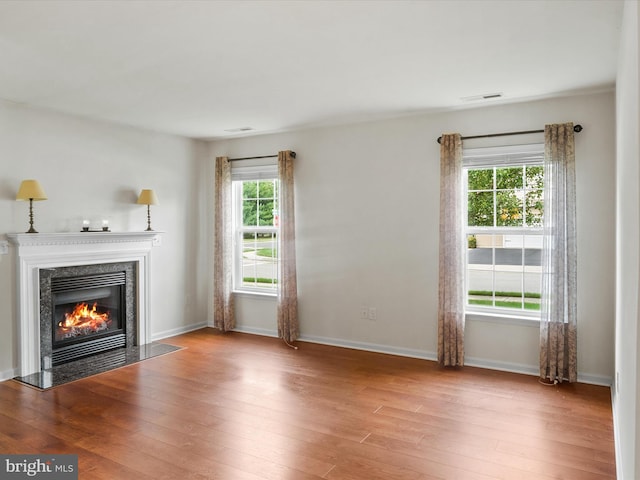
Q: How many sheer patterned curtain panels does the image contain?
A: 4